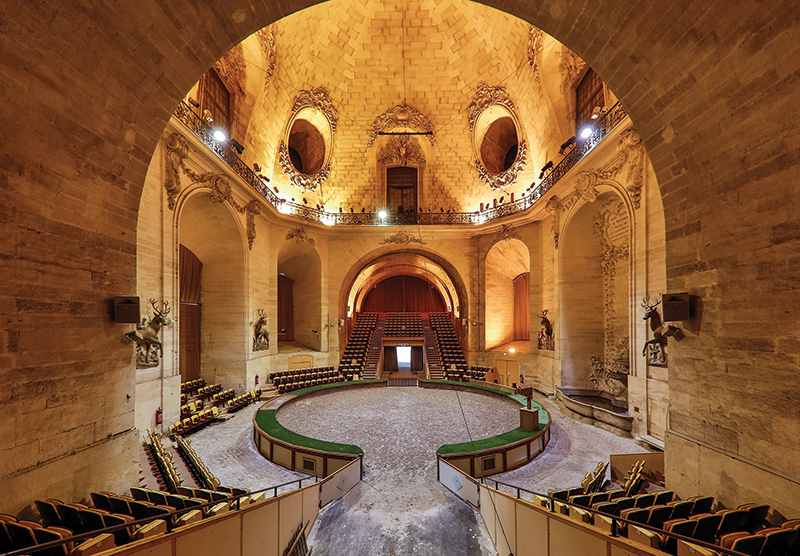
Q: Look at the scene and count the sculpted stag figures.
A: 4